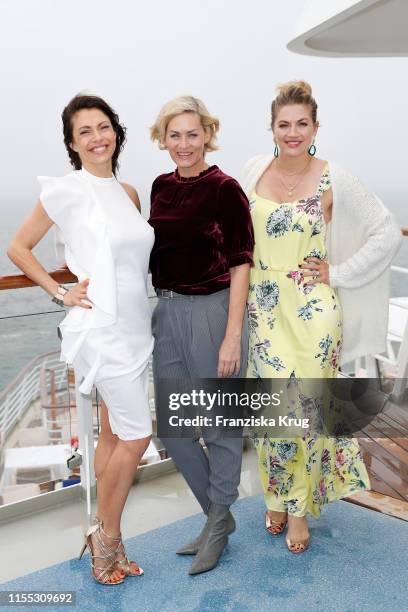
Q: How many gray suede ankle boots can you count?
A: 2